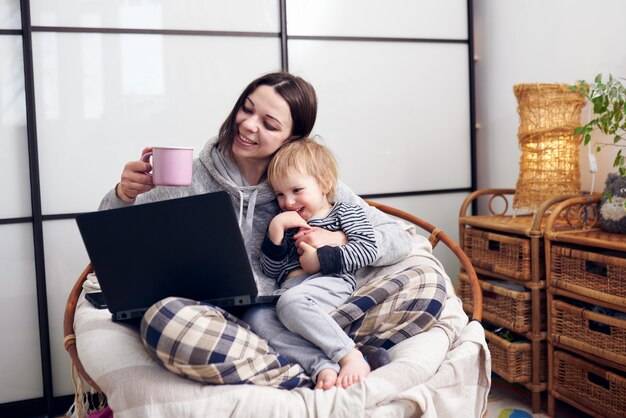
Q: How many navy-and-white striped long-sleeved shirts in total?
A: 1